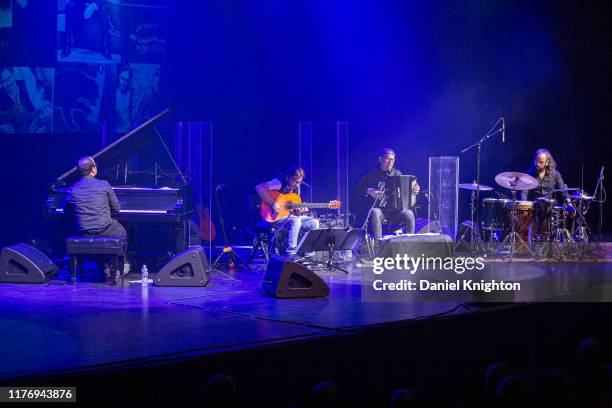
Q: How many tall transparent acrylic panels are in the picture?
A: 3